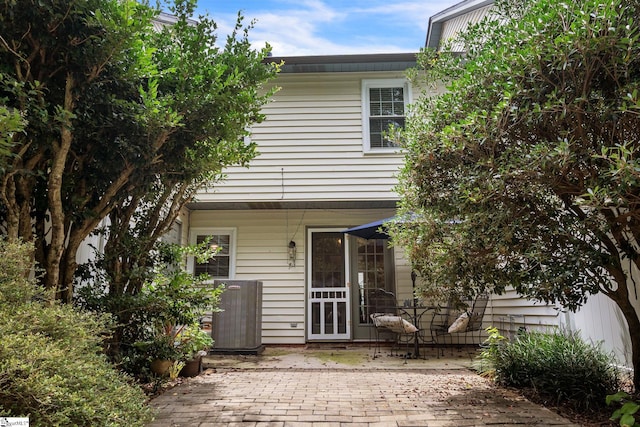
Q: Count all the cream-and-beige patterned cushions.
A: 2